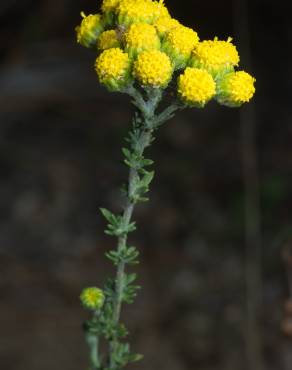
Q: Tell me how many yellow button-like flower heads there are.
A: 13